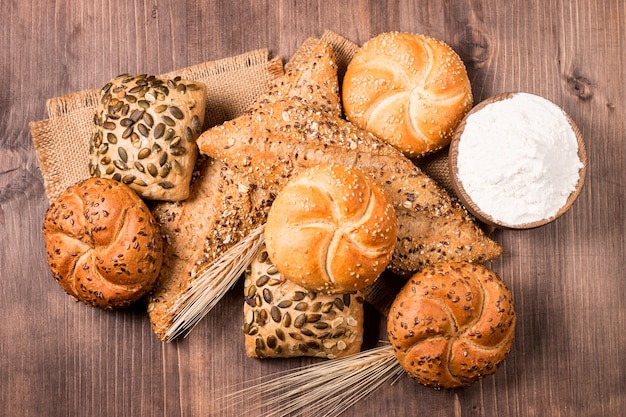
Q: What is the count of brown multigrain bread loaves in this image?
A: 2